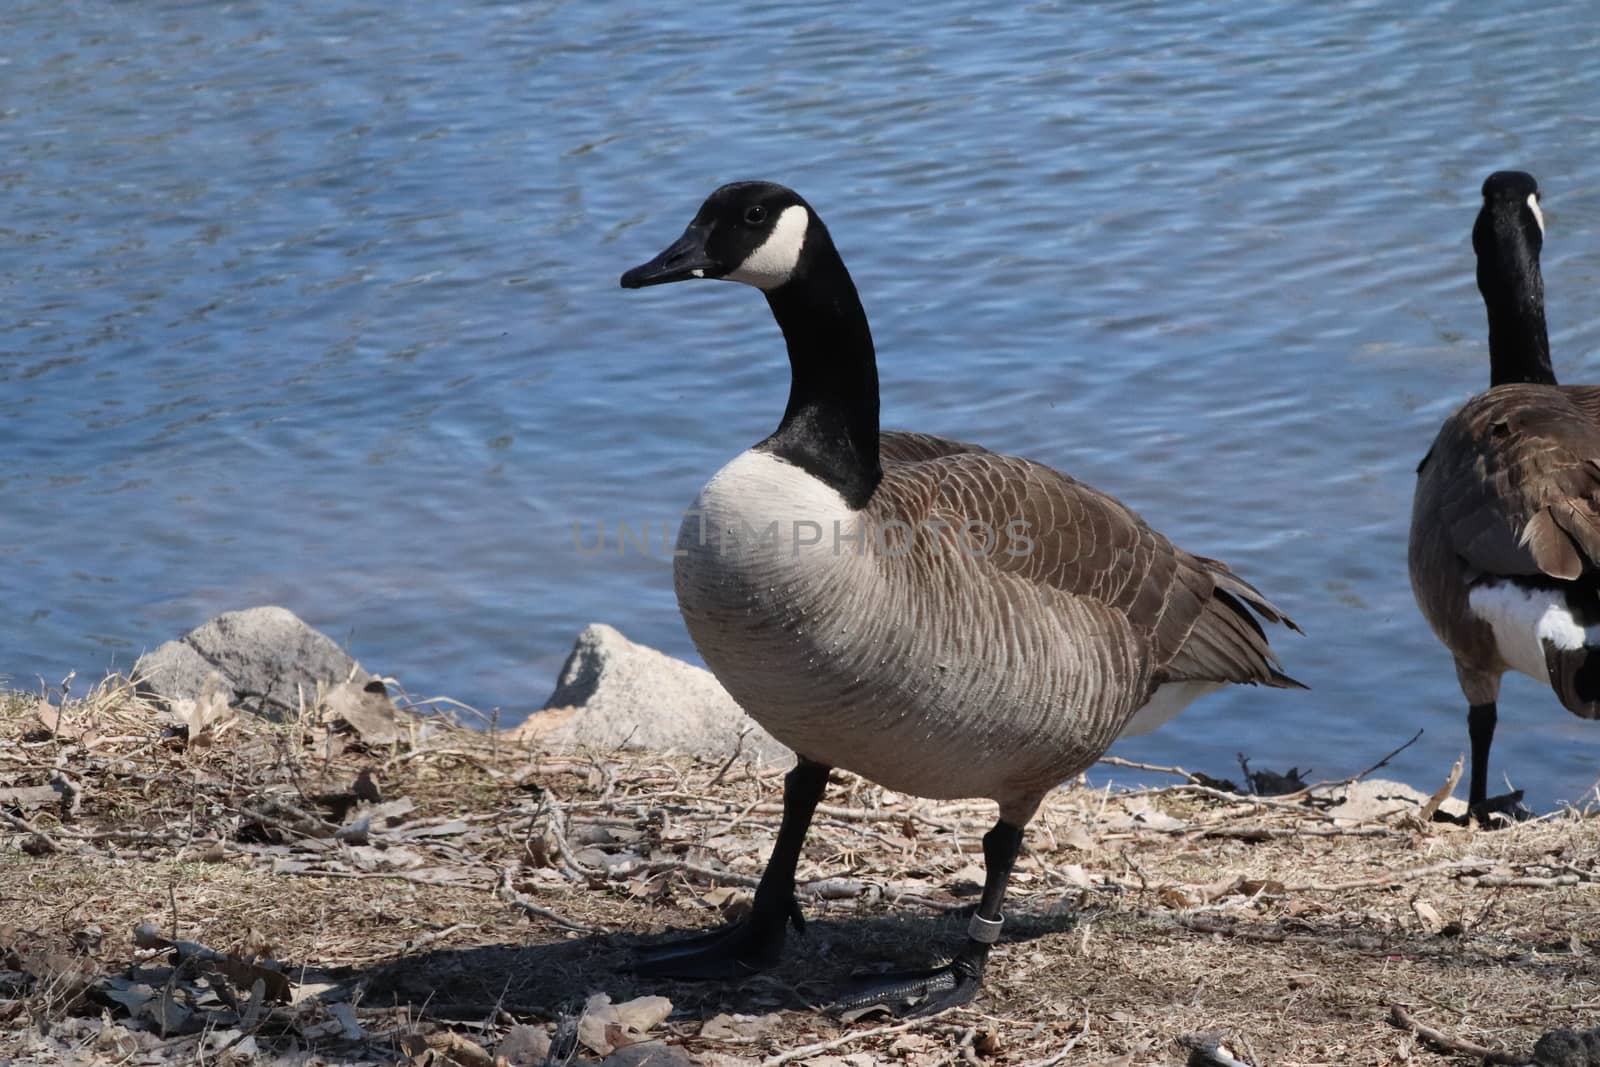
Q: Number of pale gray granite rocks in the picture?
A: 2